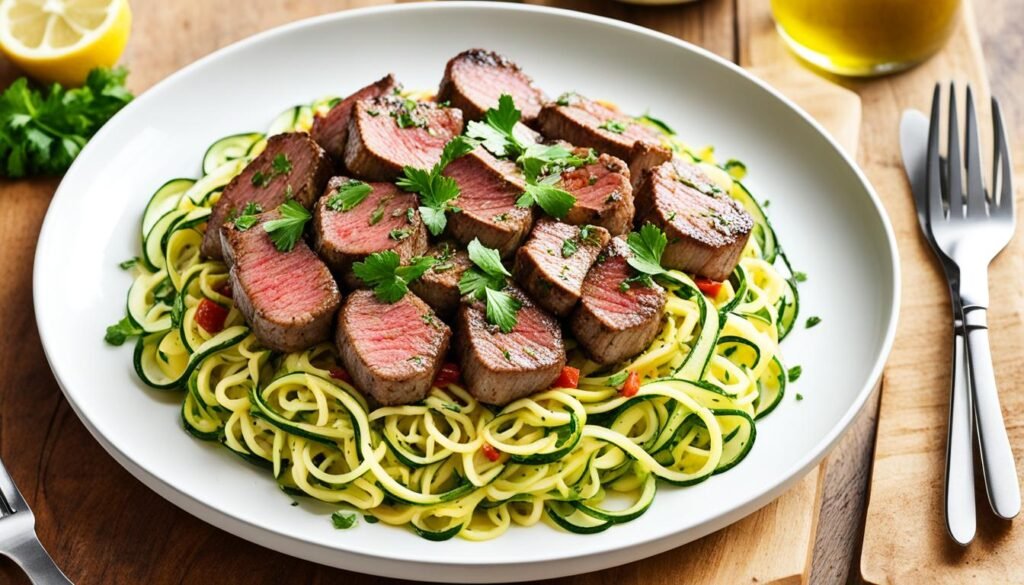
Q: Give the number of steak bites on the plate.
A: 15